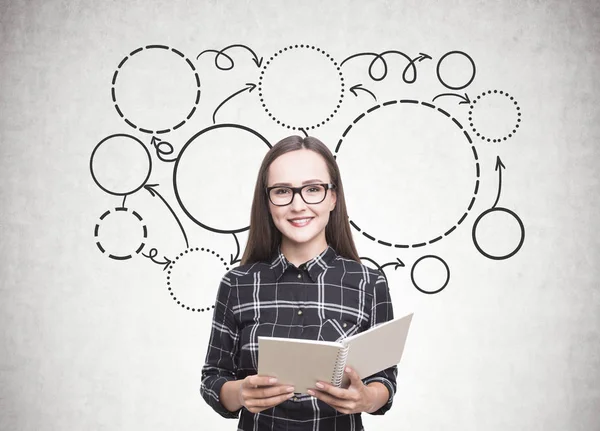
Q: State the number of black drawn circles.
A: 11